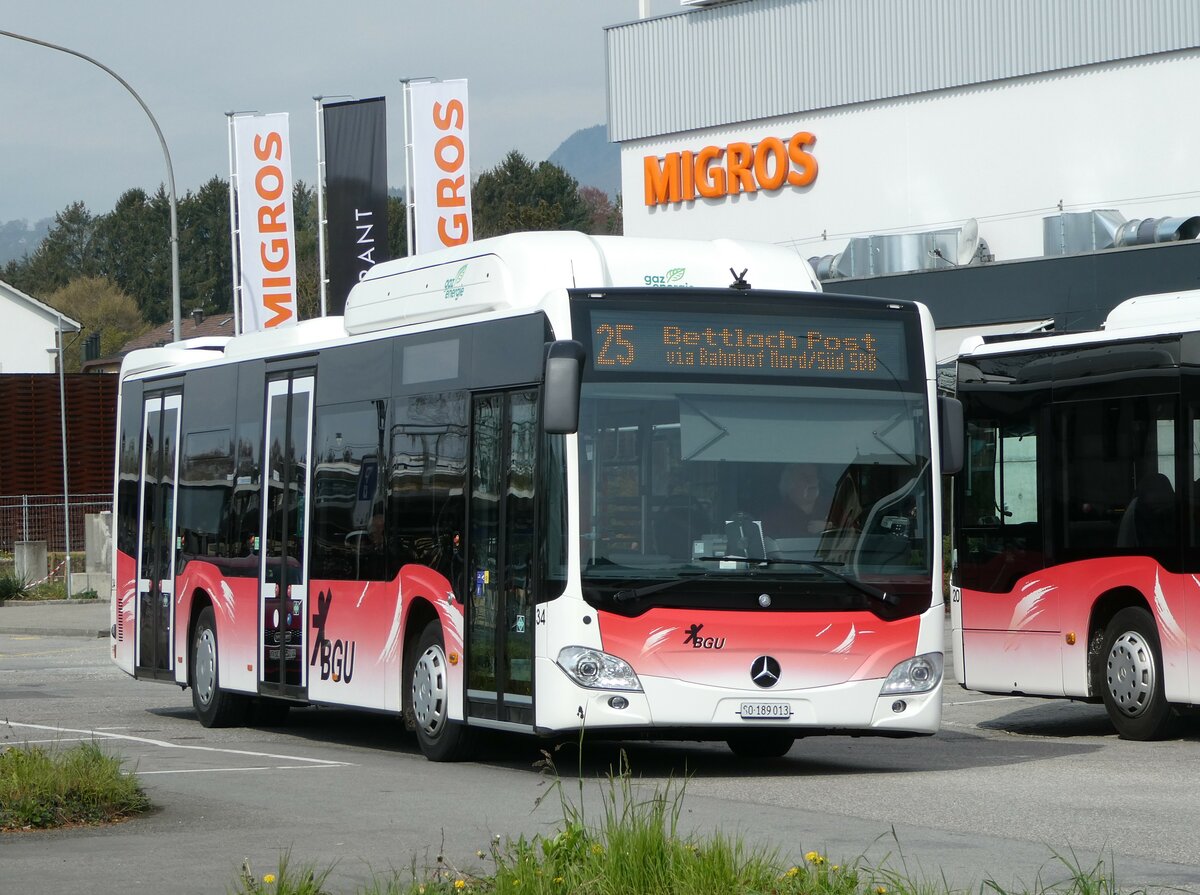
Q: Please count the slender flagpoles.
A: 3